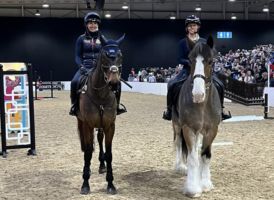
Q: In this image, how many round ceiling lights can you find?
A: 9